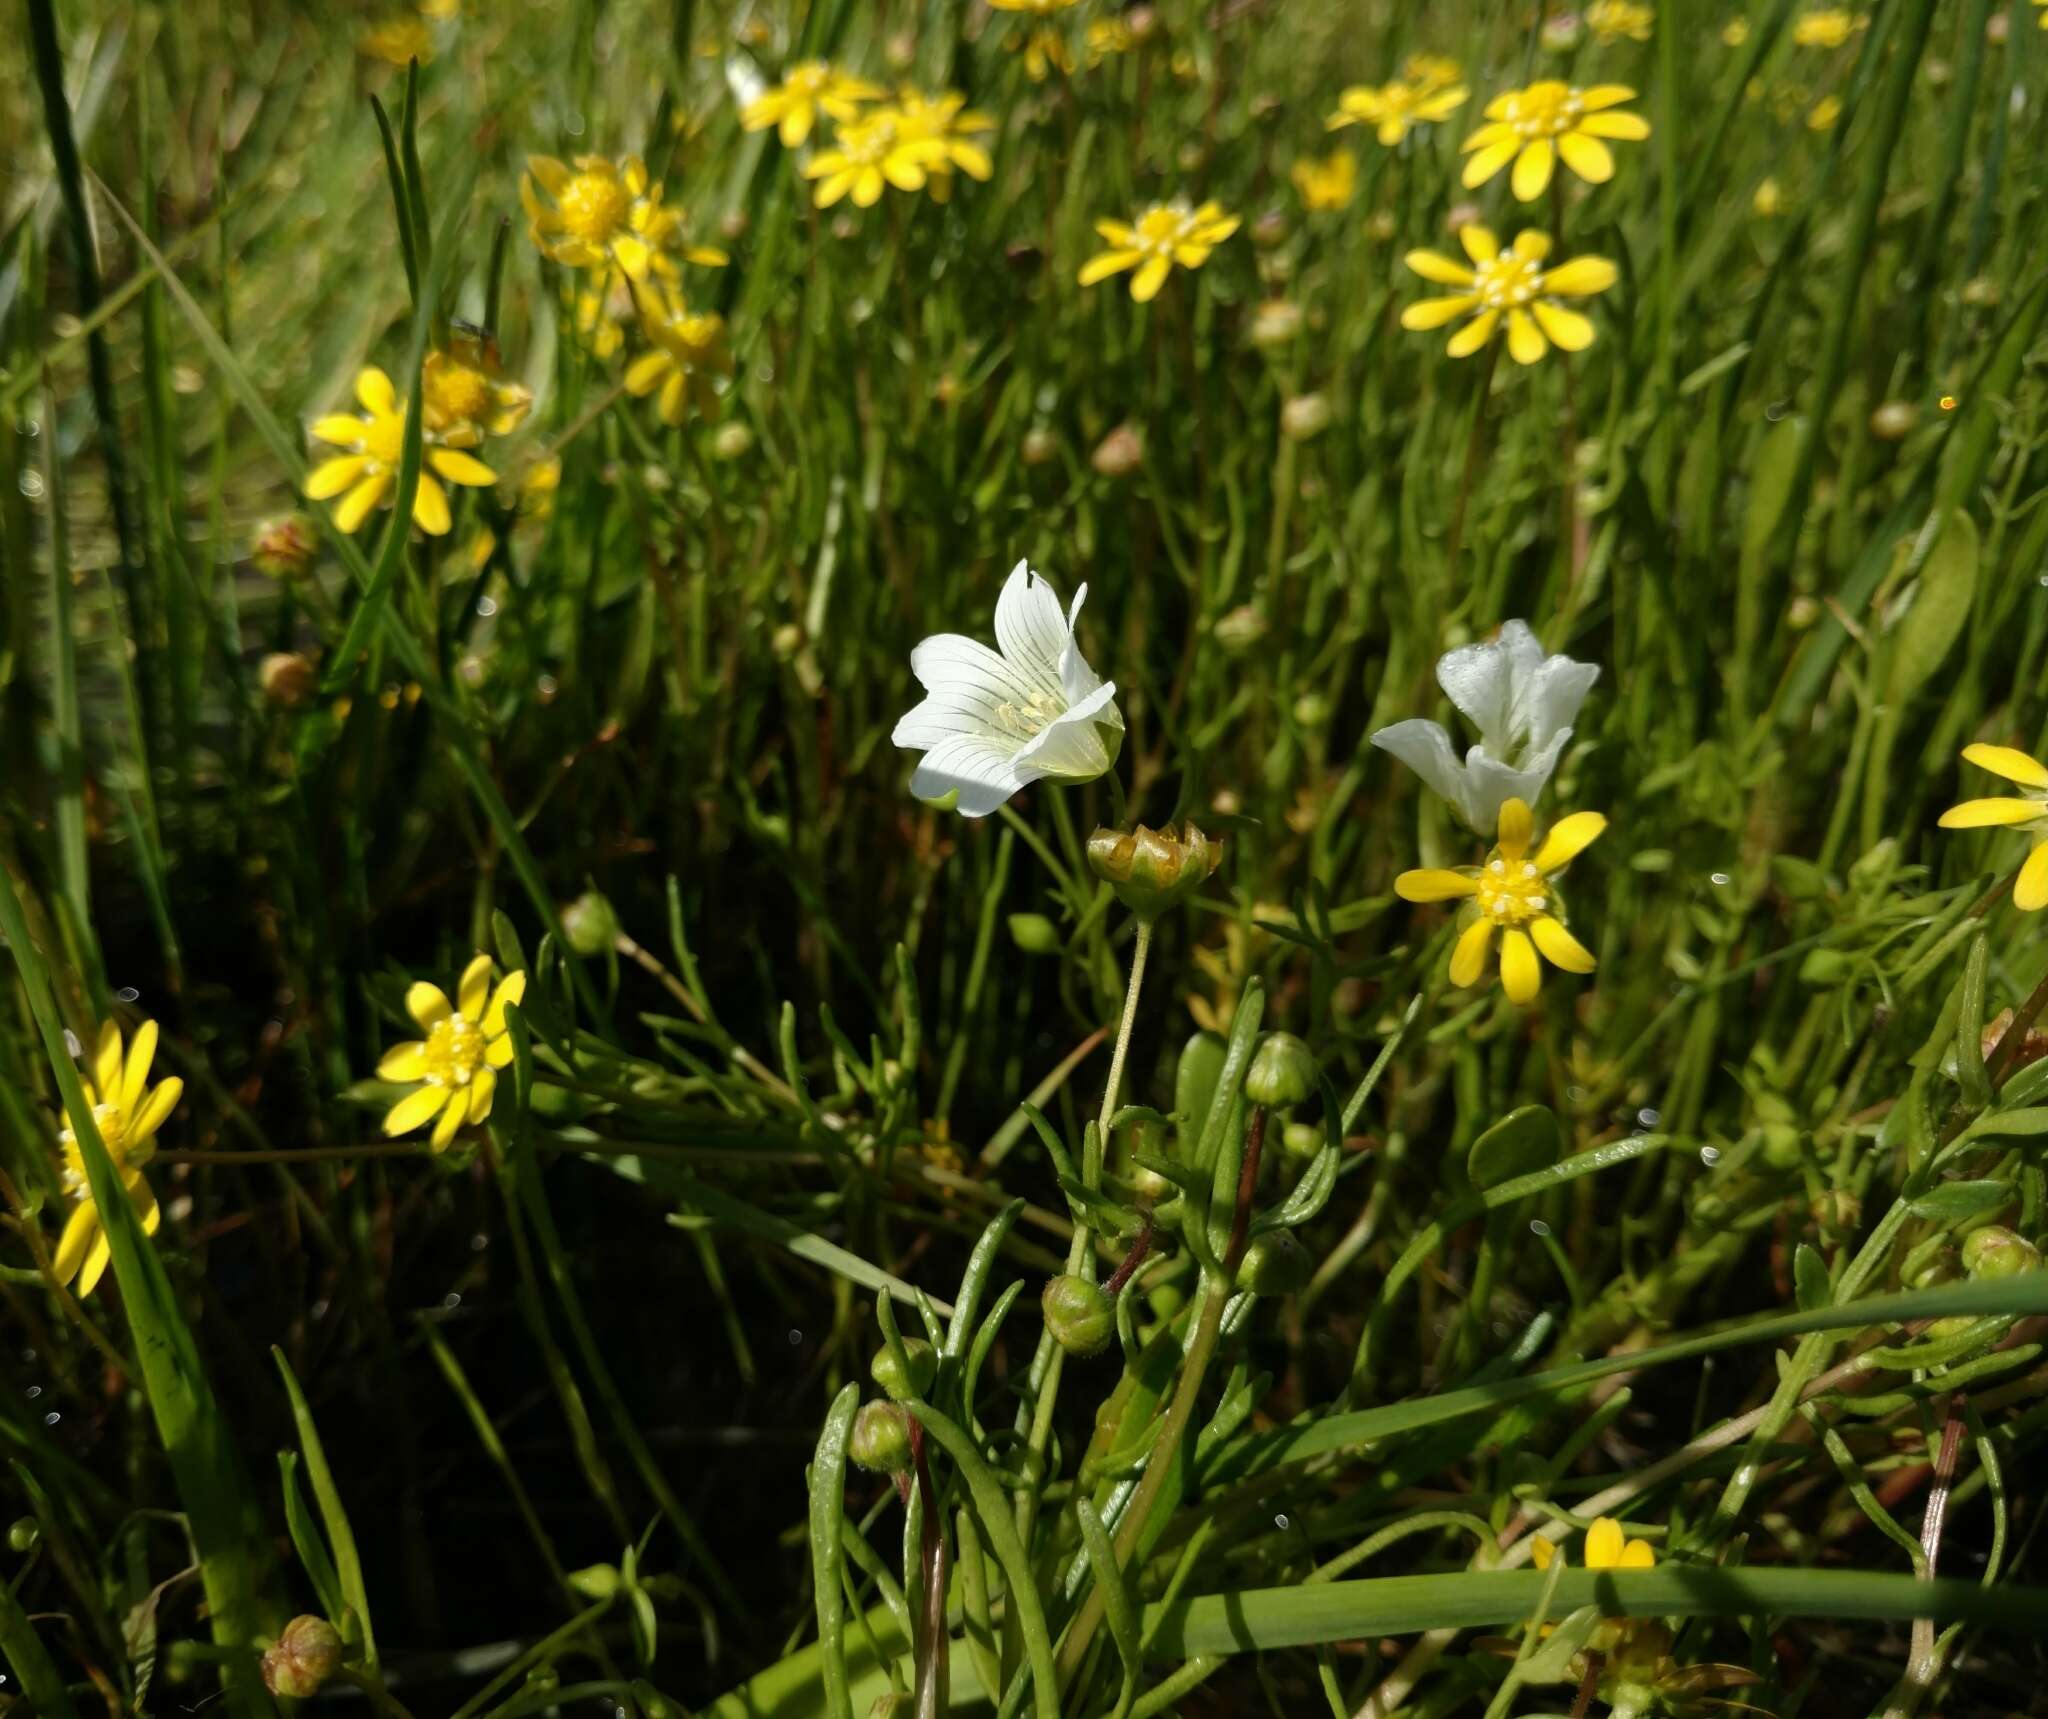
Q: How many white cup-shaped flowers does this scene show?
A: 2